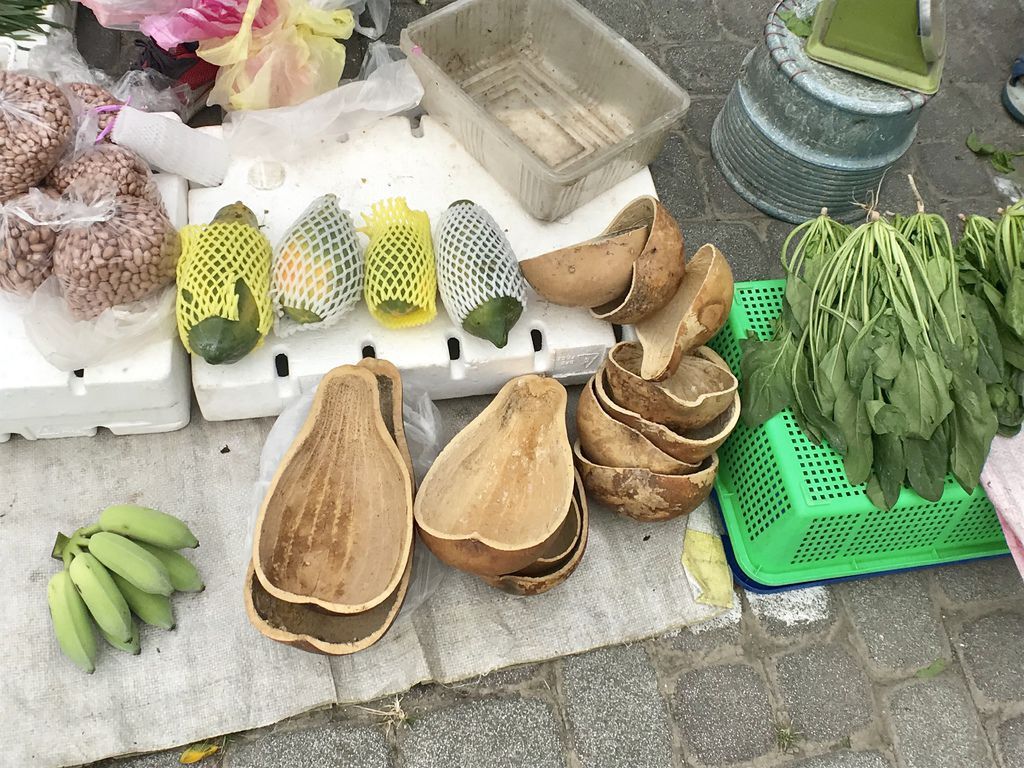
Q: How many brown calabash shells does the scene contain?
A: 12